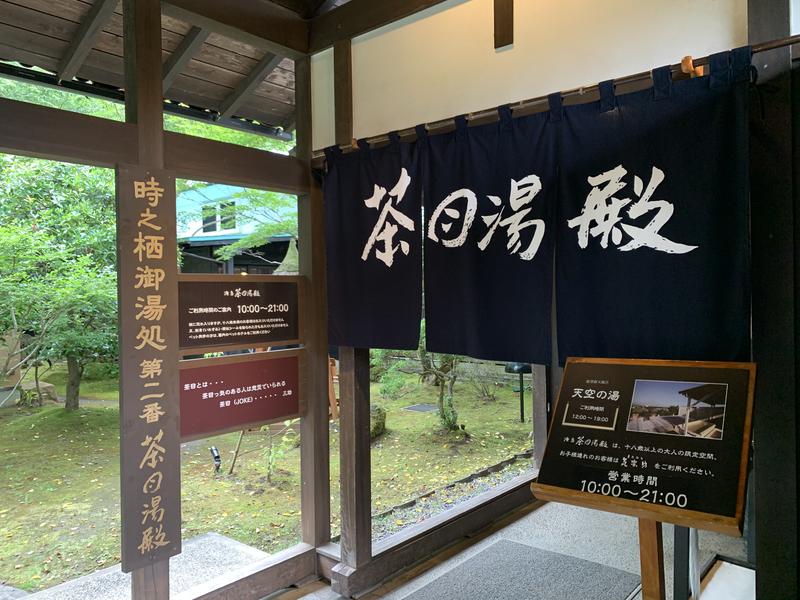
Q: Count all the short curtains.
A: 3